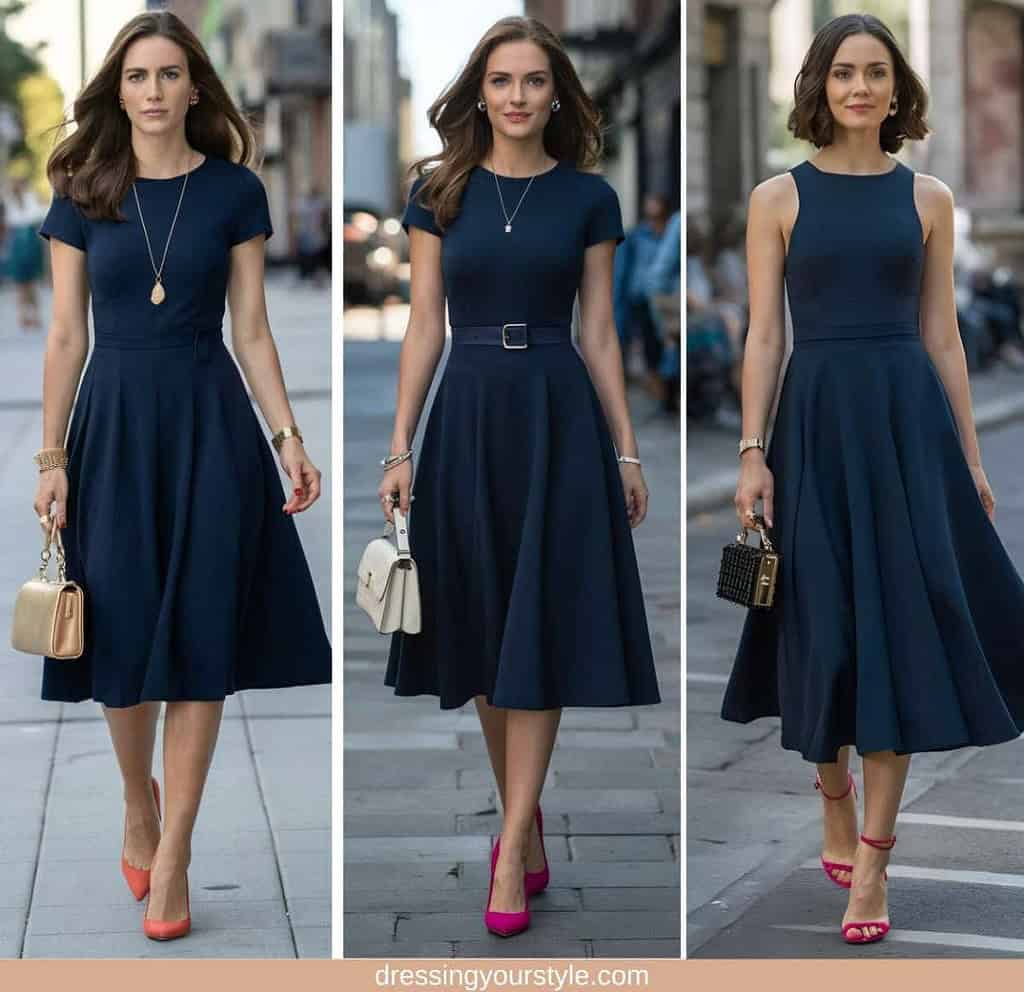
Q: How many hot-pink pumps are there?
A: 2